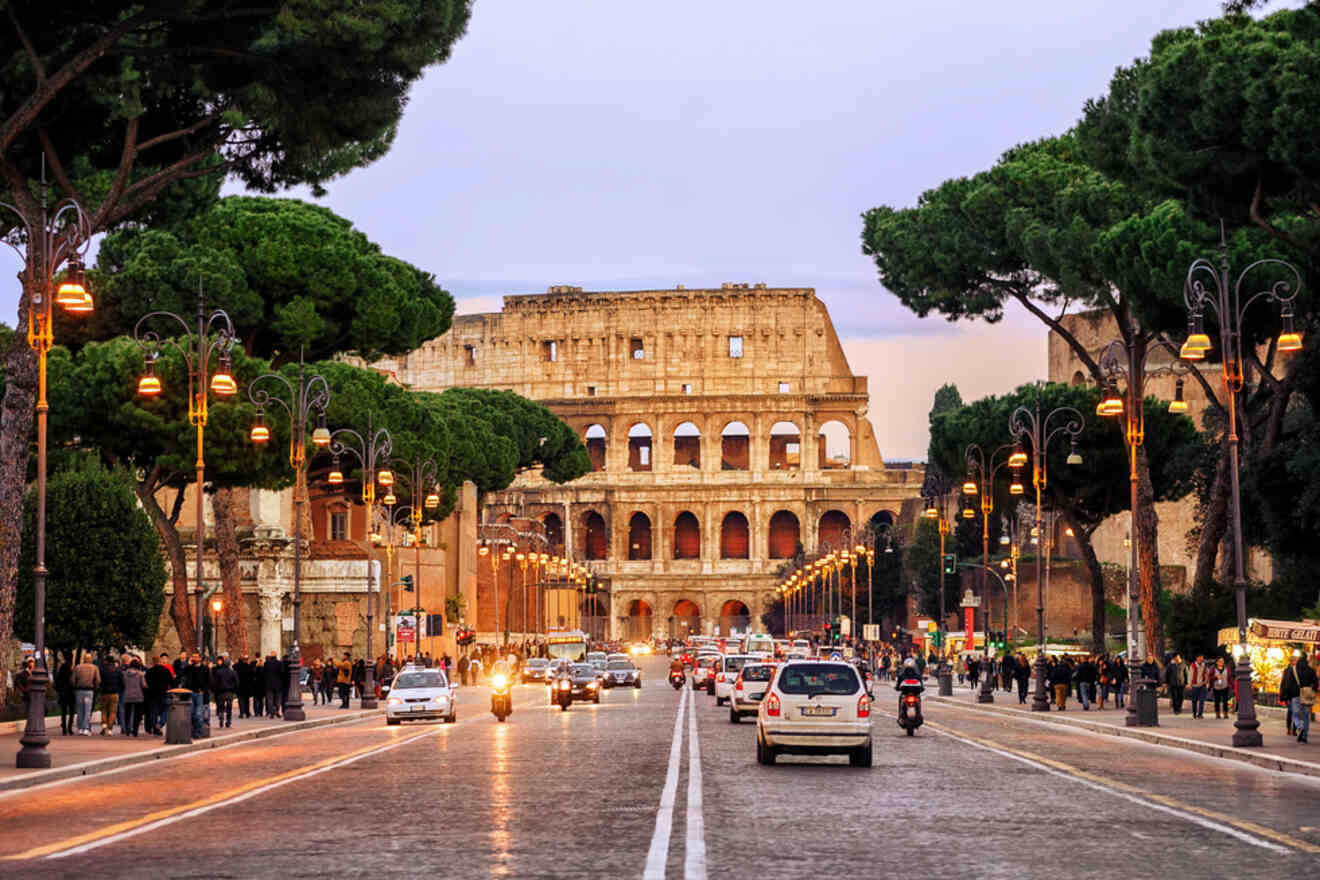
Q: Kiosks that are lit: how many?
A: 1